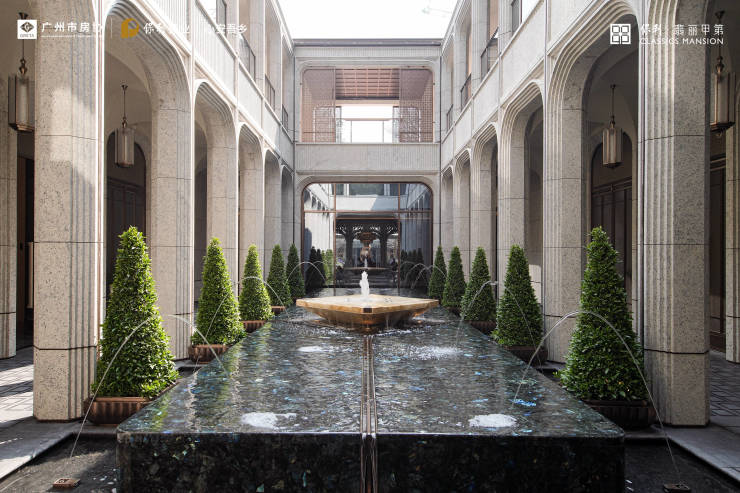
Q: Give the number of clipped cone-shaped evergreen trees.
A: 10